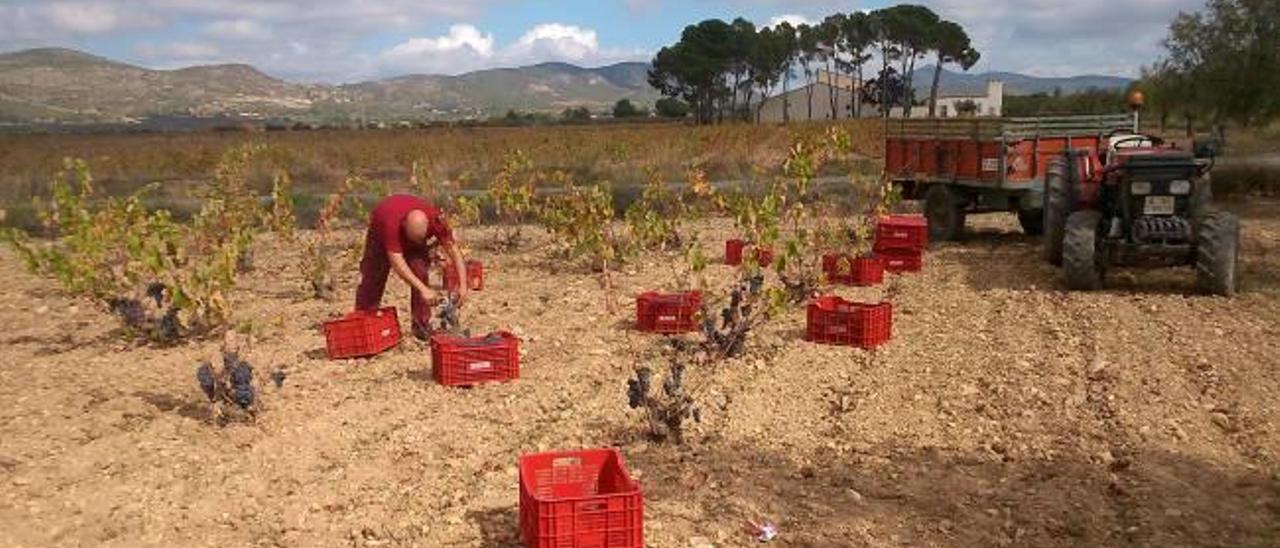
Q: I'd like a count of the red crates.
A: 10